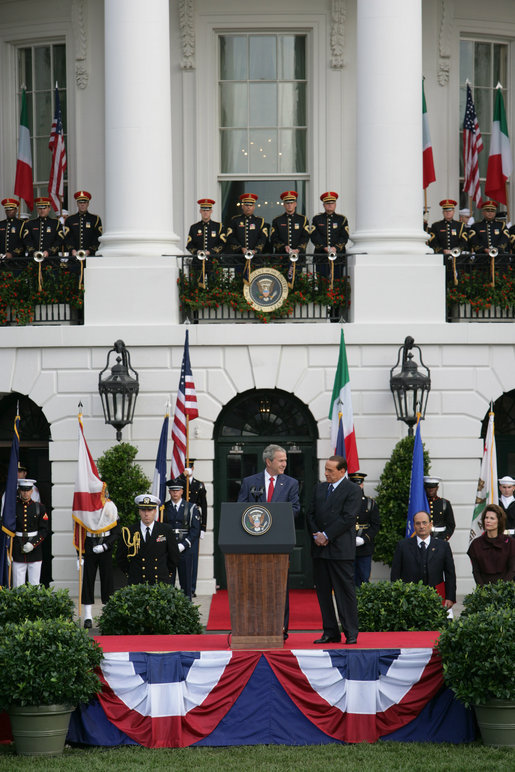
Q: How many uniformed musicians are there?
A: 9